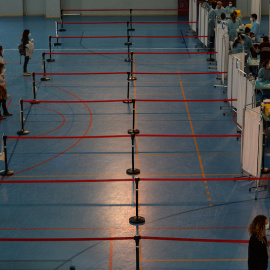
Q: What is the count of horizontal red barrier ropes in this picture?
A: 9